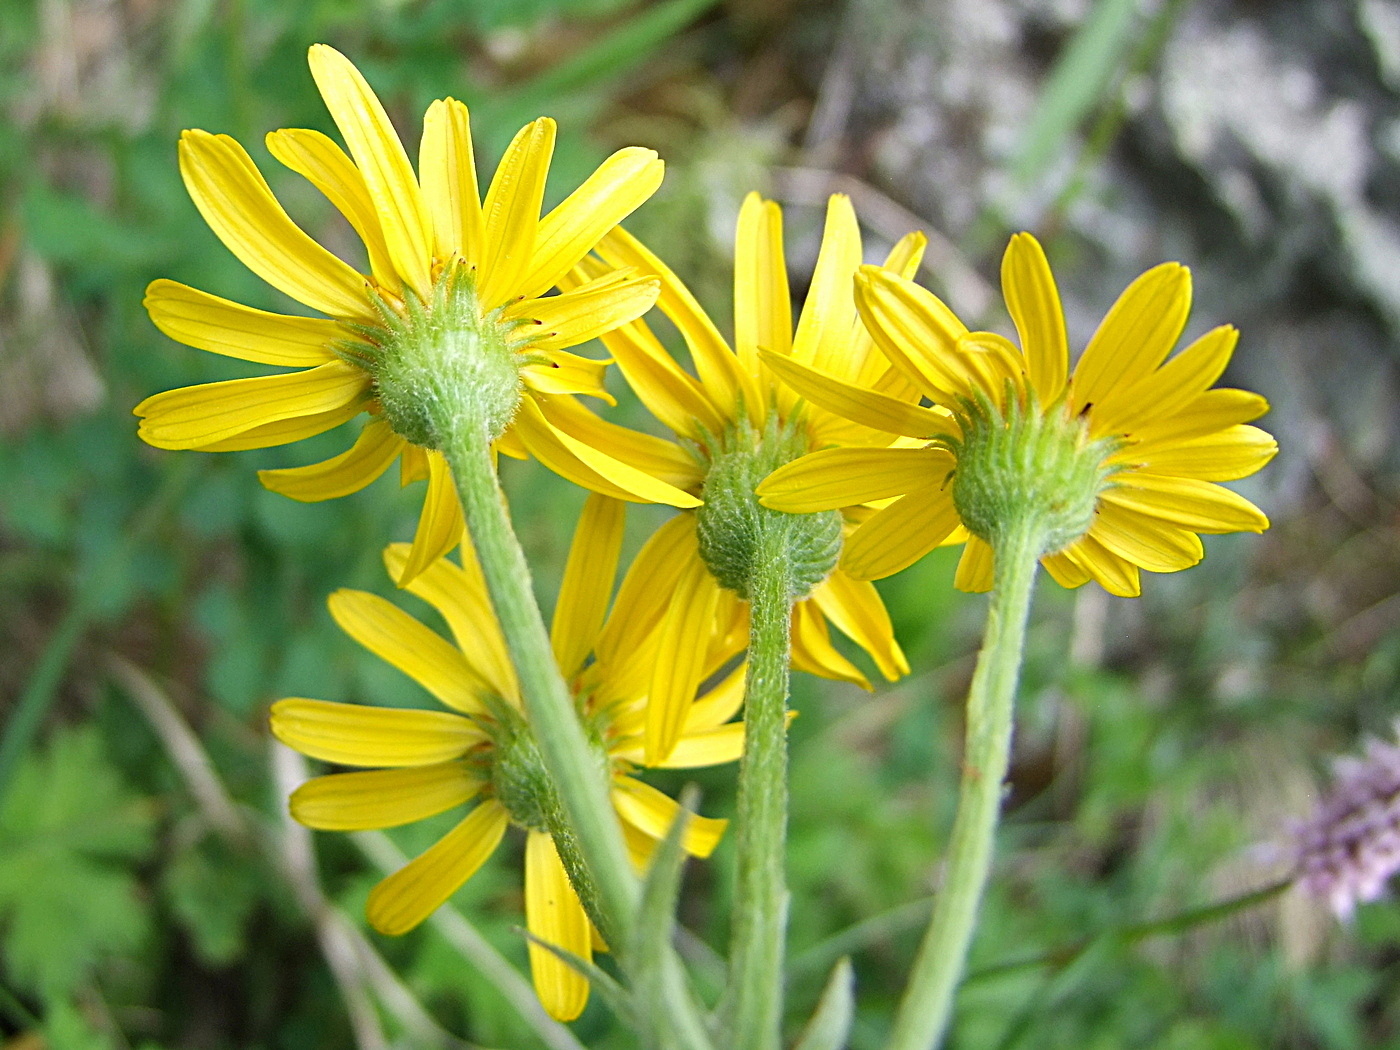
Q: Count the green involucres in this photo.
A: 4